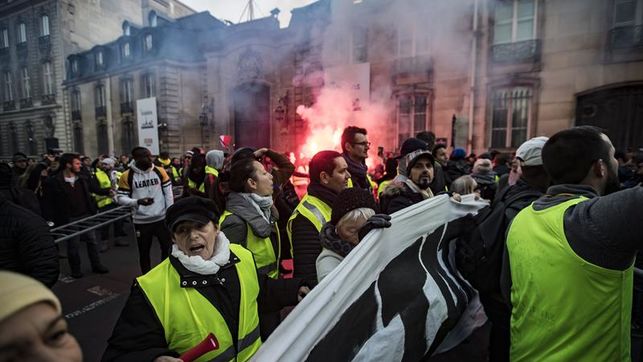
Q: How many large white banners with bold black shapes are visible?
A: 1